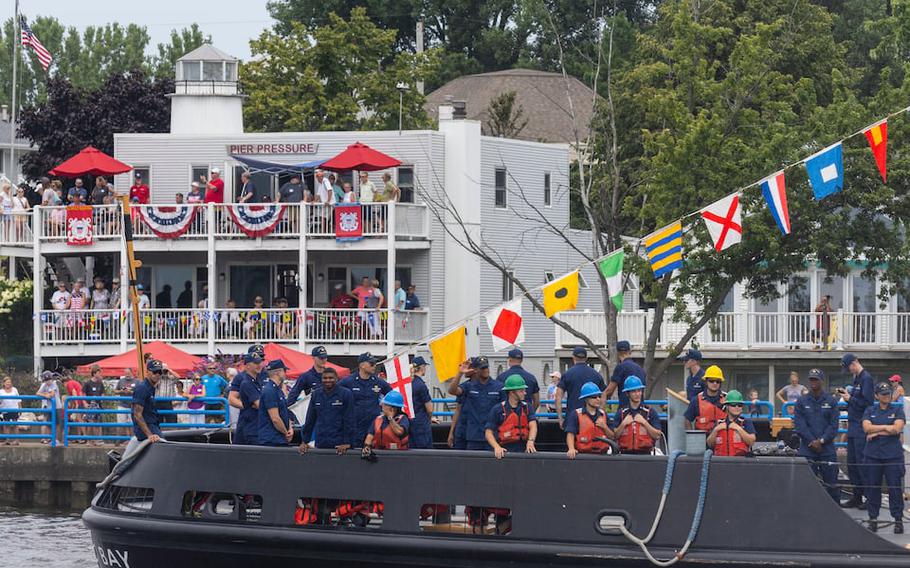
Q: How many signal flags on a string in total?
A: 10